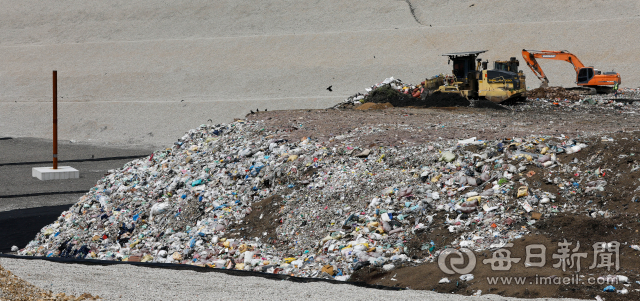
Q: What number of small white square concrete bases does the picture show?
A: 1